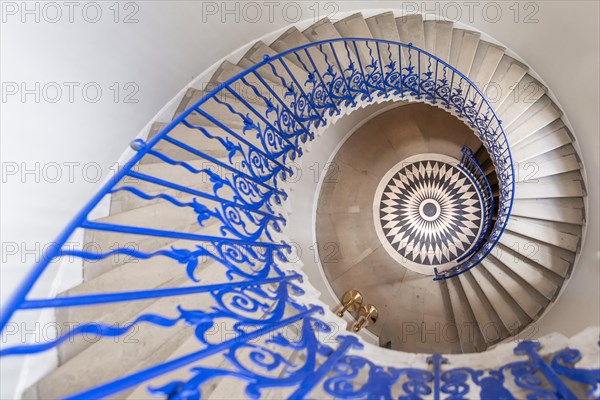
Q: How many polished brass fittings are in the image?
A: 2